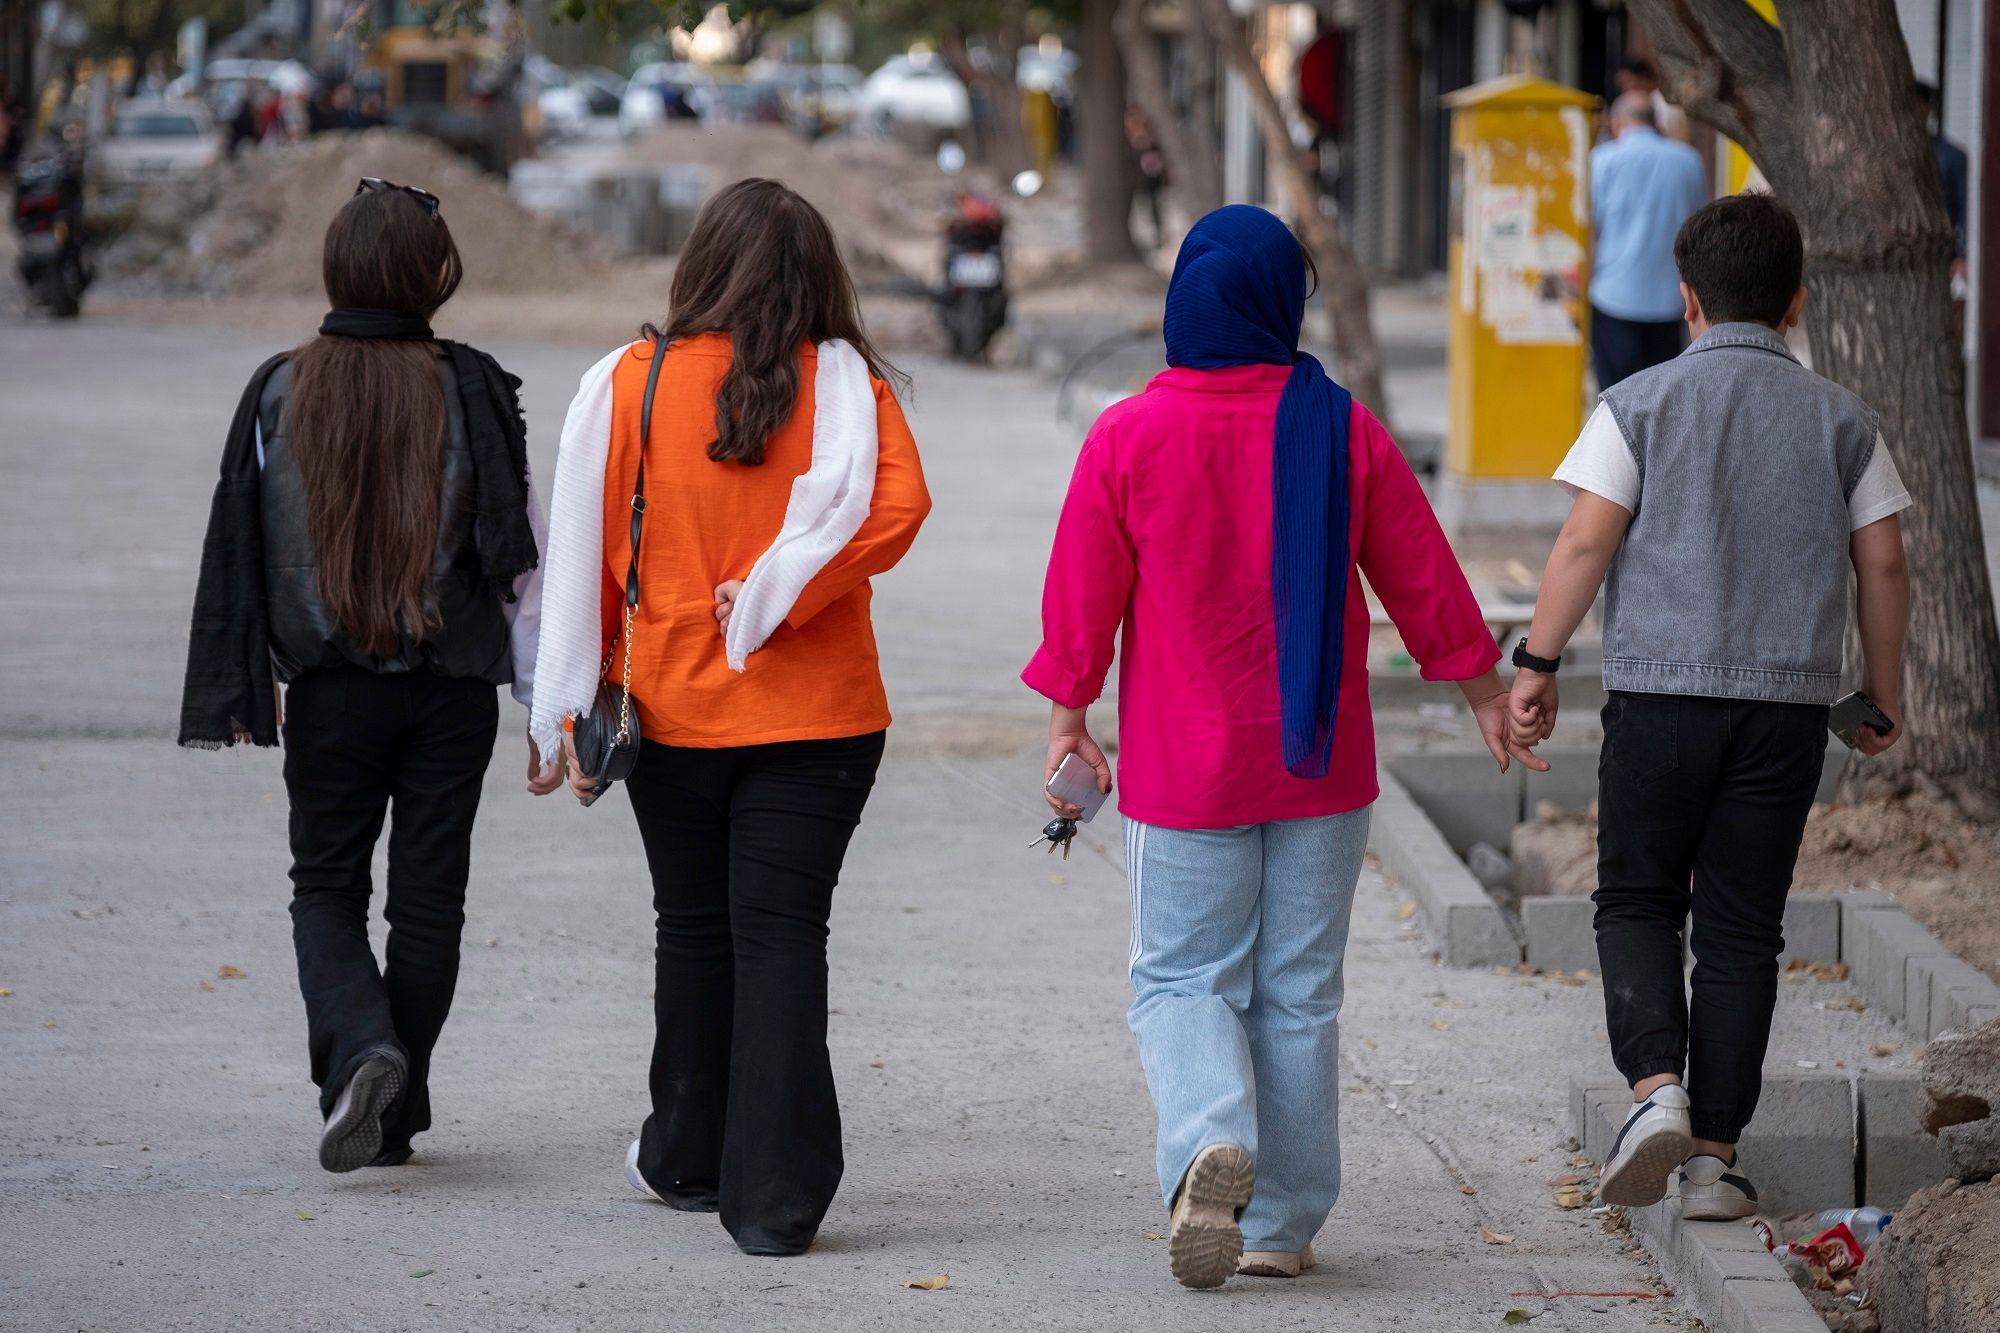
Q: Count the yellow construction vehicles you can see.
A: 1